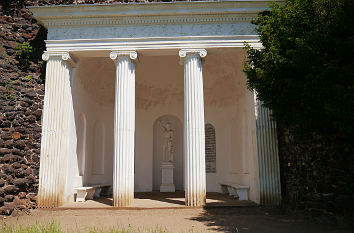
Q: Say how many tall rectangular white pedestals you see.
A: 1